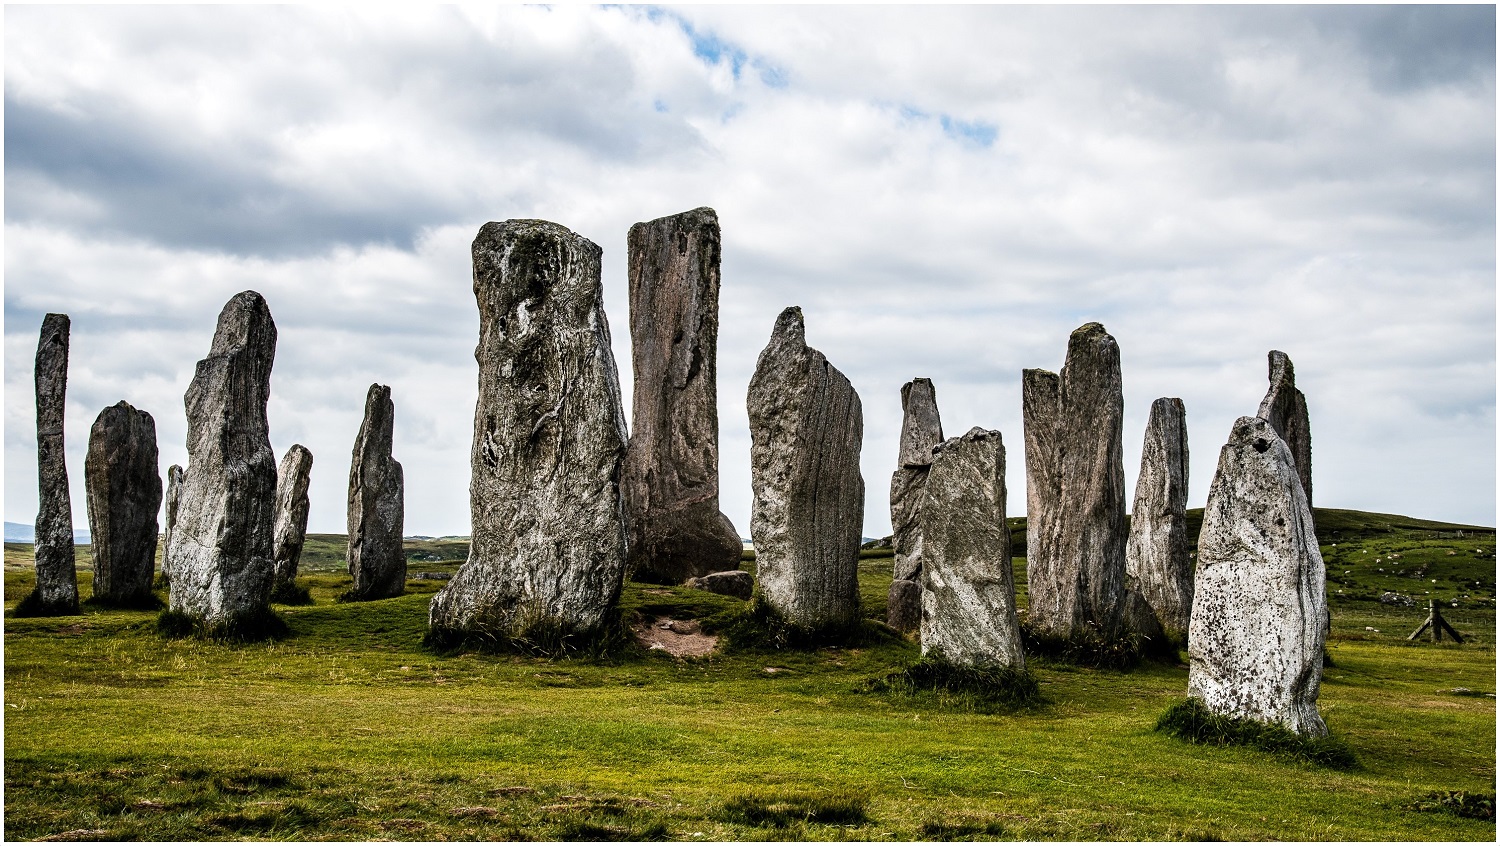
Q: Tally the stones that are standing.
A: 15